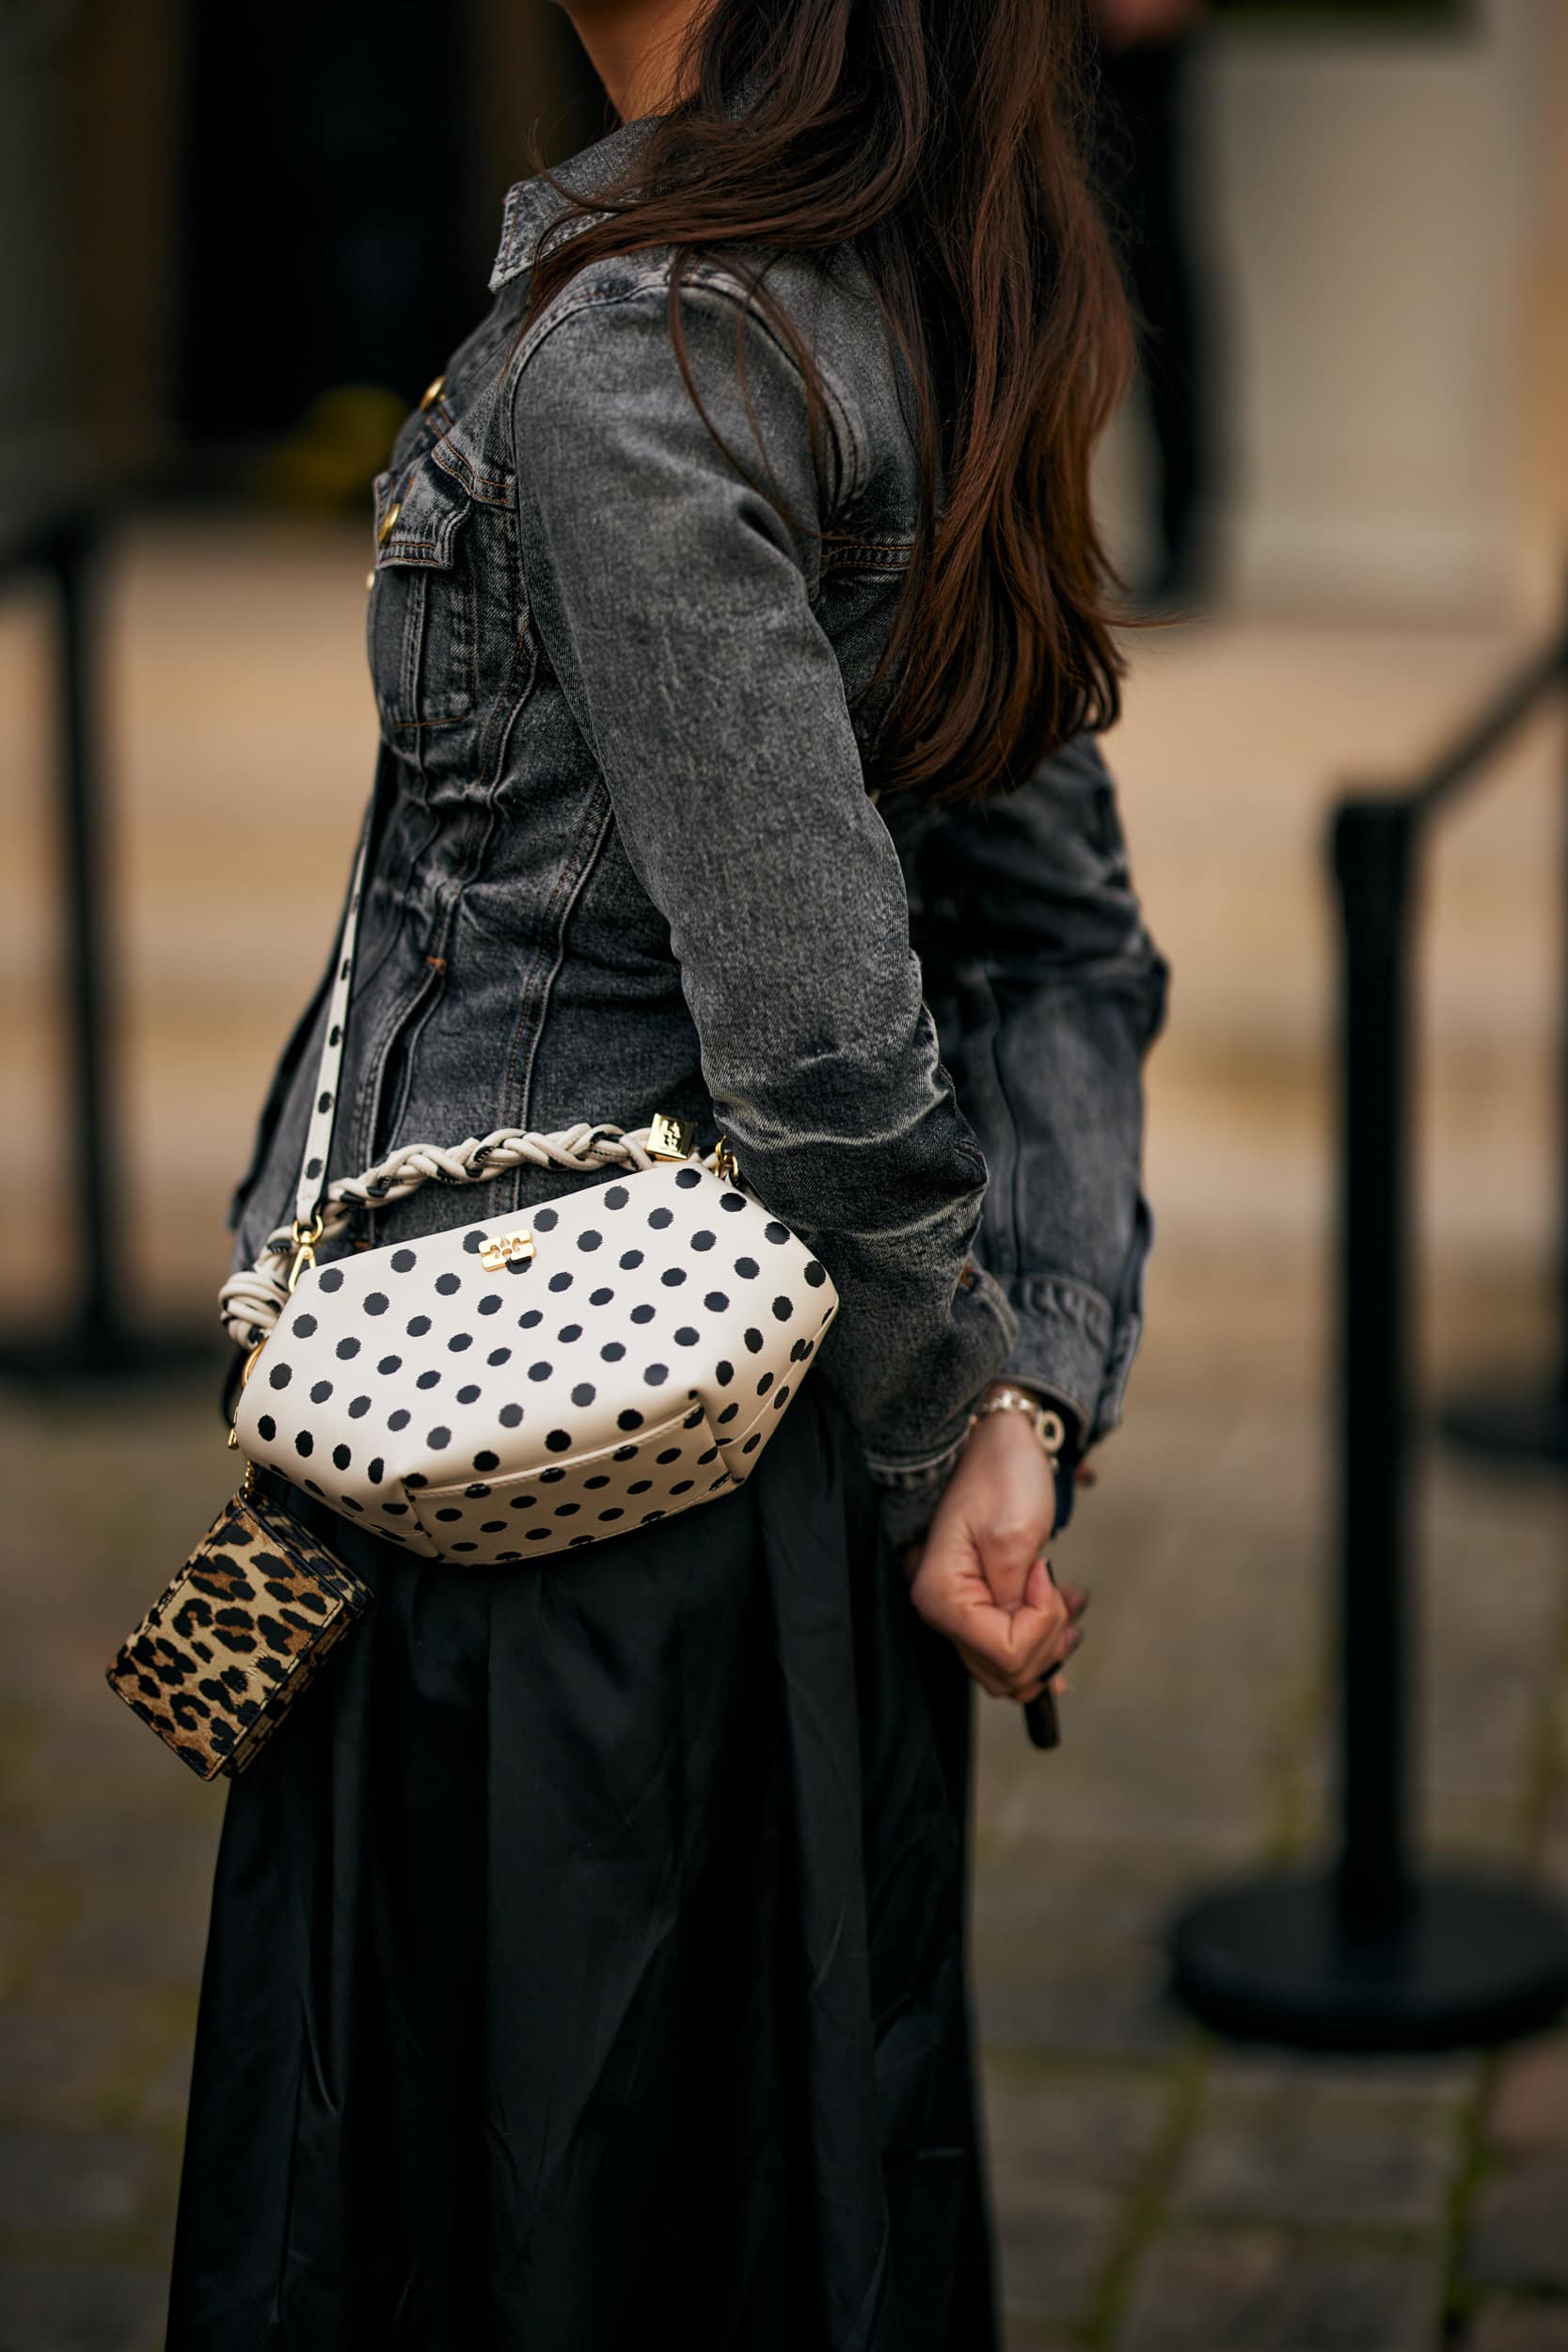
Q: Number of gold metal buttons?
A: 3